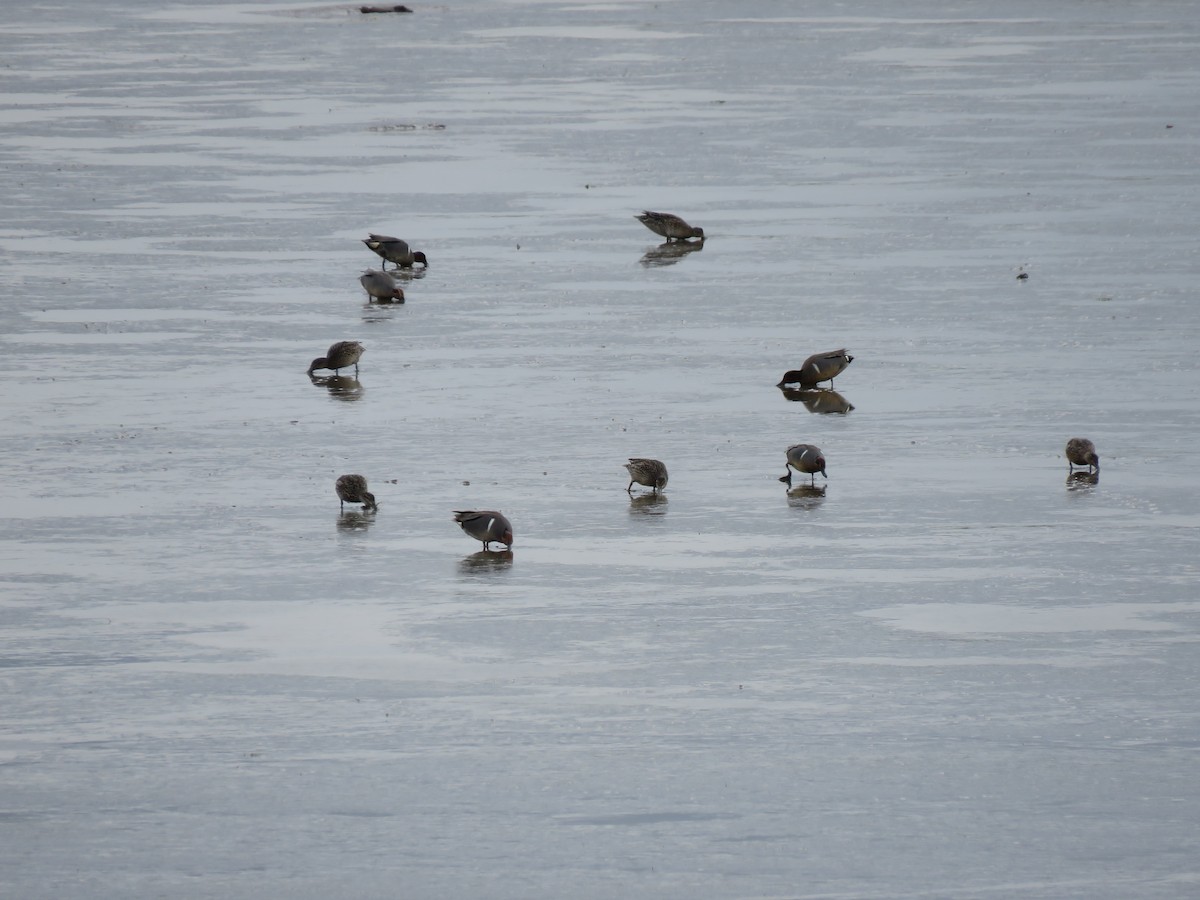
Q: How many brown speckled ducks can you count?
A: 5